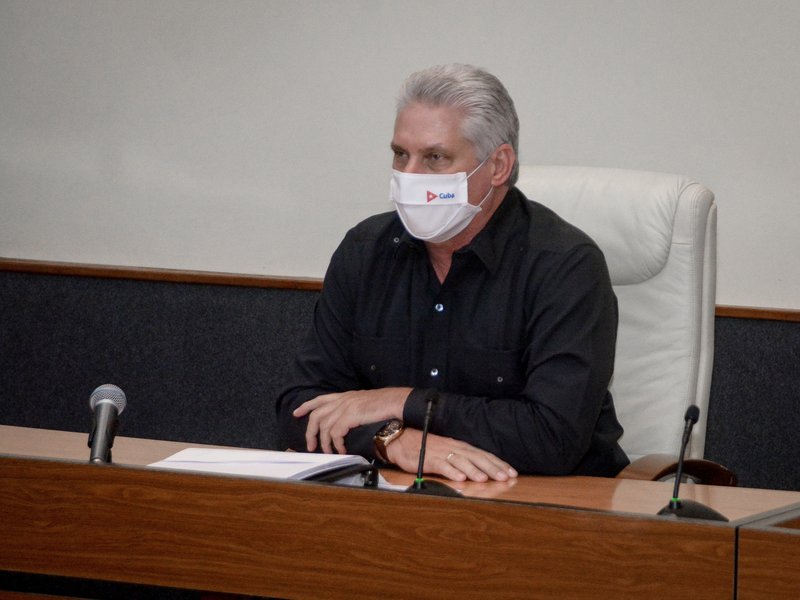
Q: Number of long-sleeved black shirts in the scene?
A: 1